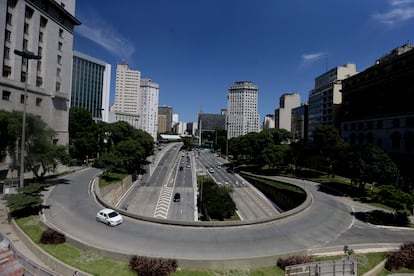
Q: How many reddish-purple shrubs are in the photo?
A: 4